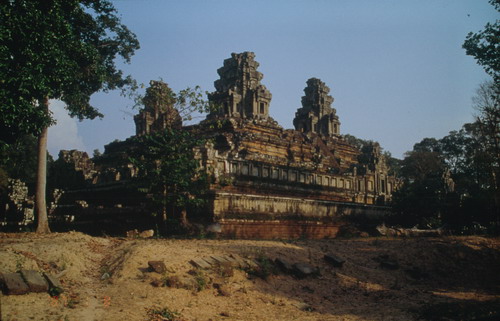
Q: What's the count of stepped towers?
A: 3